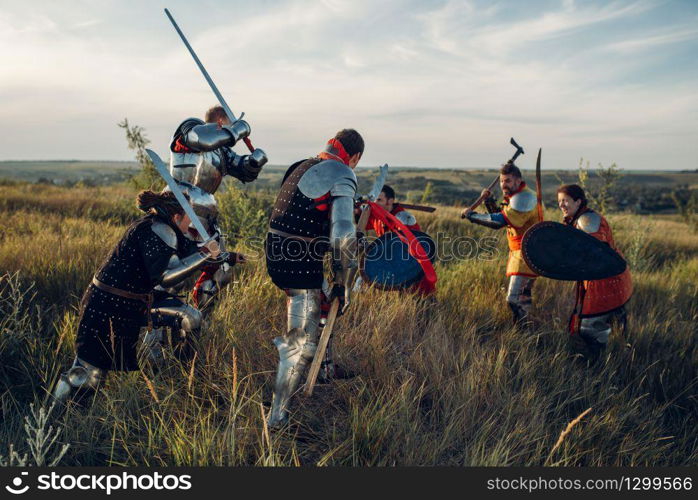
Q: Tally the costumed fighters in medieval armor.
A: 6